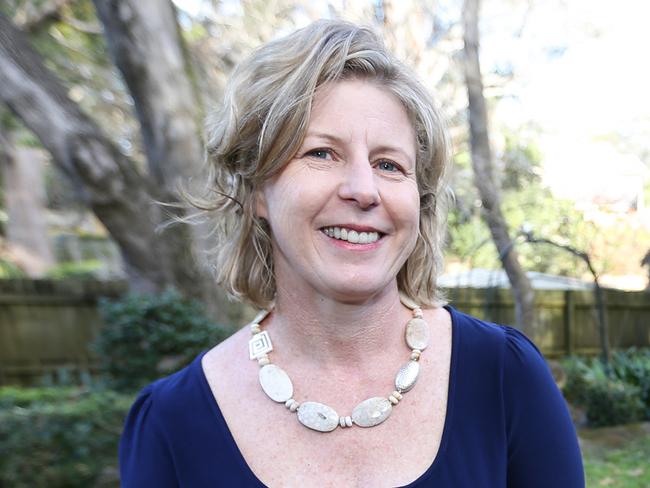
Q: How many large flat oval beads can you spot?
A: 5